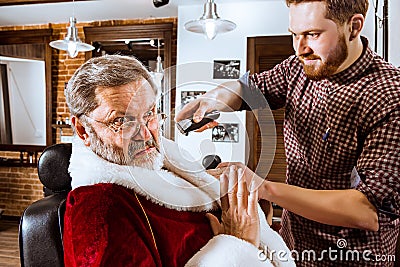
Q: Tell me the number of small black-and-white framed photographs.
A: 3